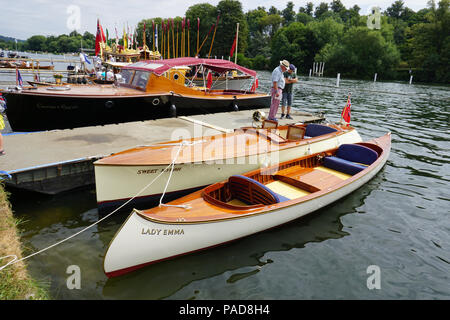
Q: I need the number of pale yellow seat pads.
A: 2